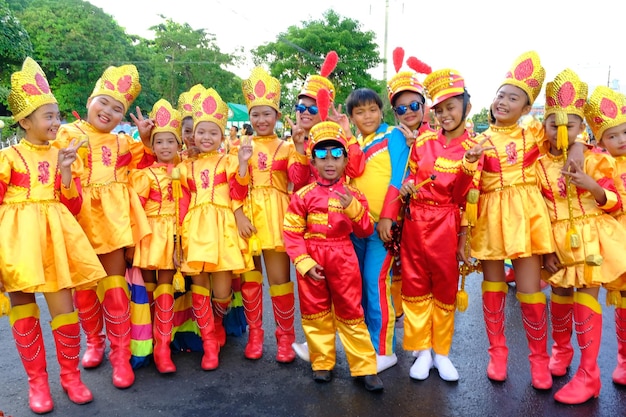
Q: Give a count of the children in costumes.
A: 14